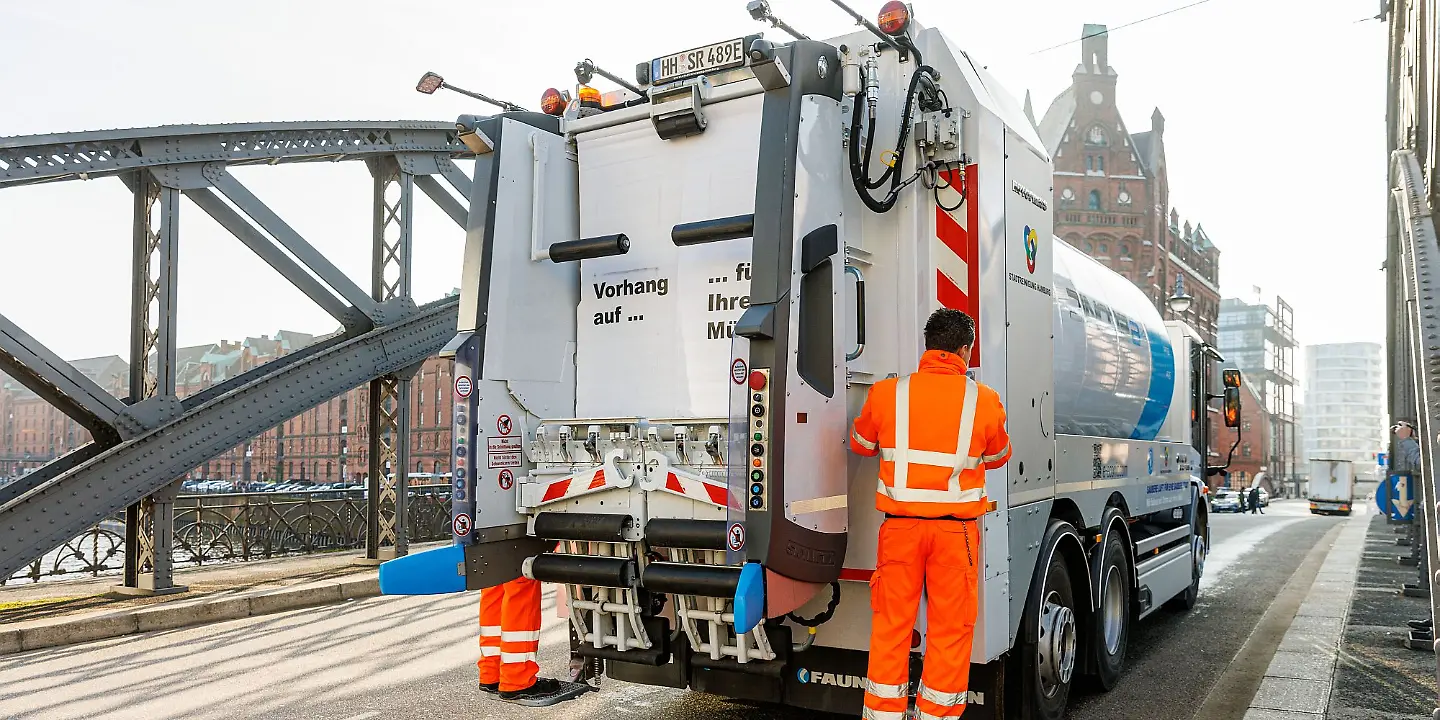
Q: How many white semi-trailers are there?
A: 1